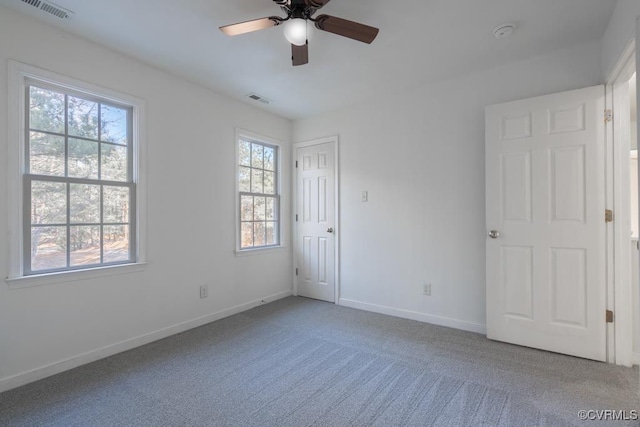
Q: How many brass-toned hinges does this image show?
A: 3